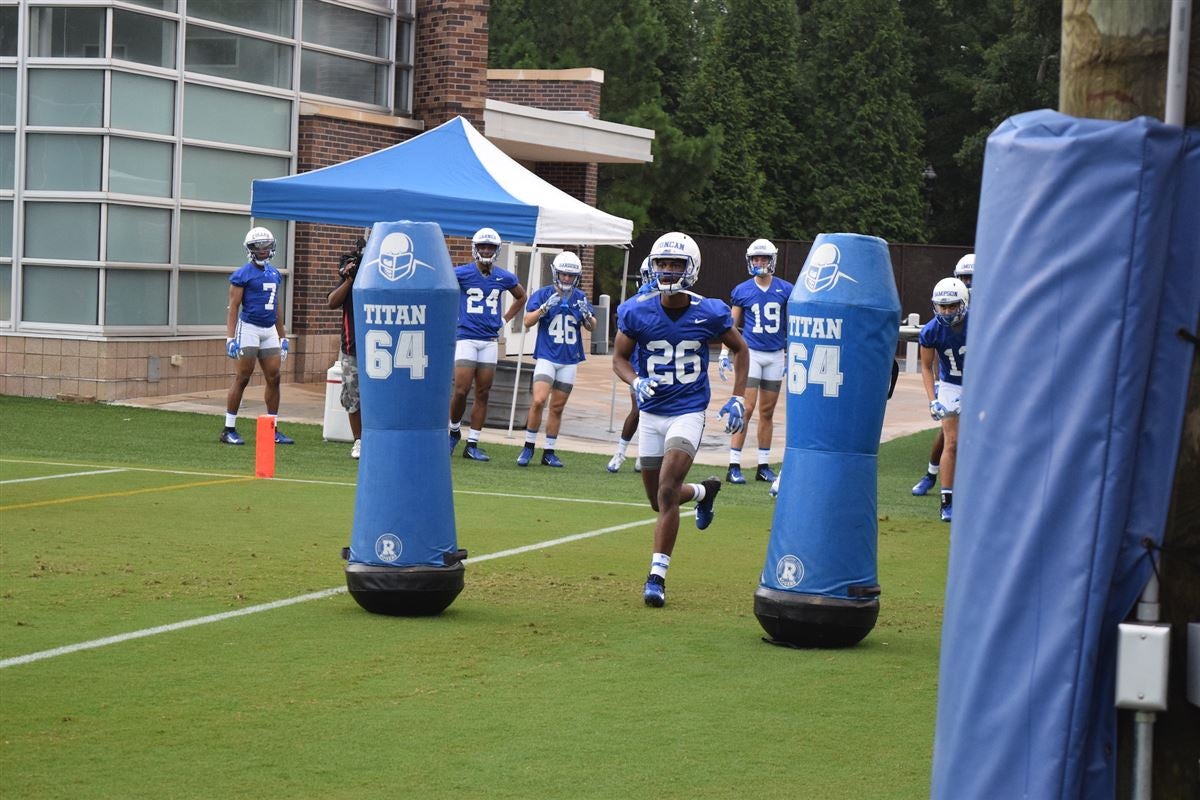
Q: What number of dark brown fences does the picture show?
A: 1